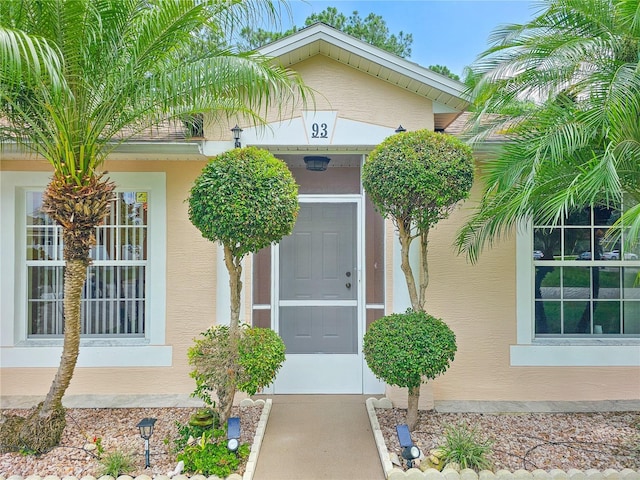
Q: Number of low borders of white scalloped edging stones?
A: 2